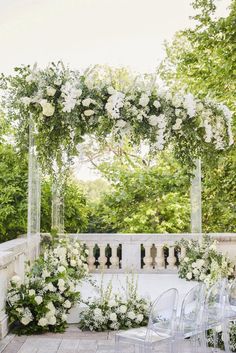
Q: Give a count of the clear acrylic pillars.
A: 3